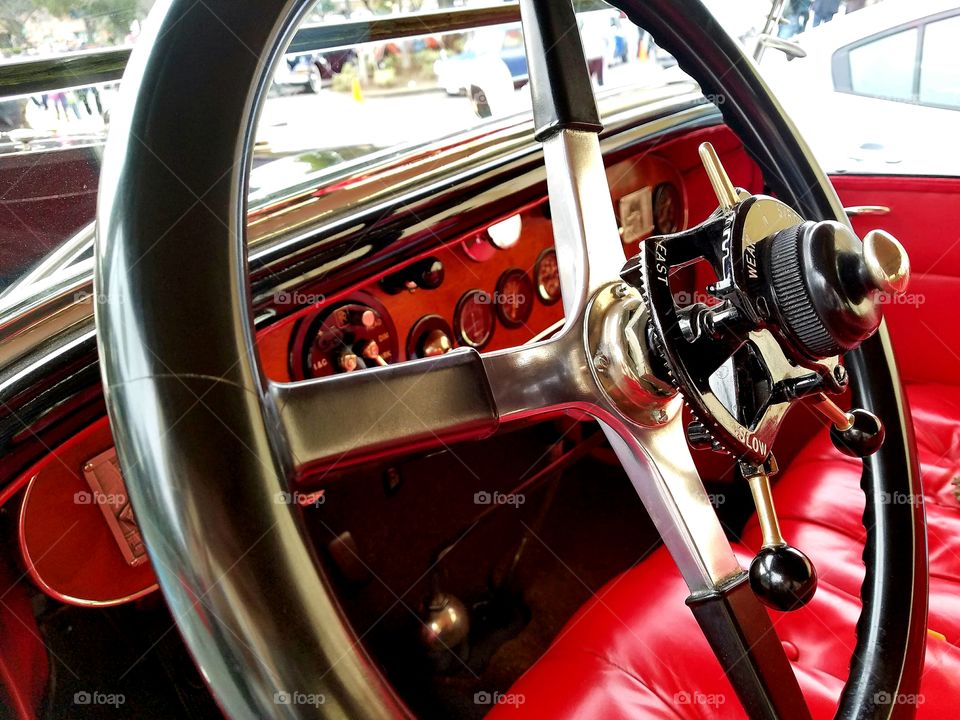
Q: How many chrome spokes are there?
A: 3